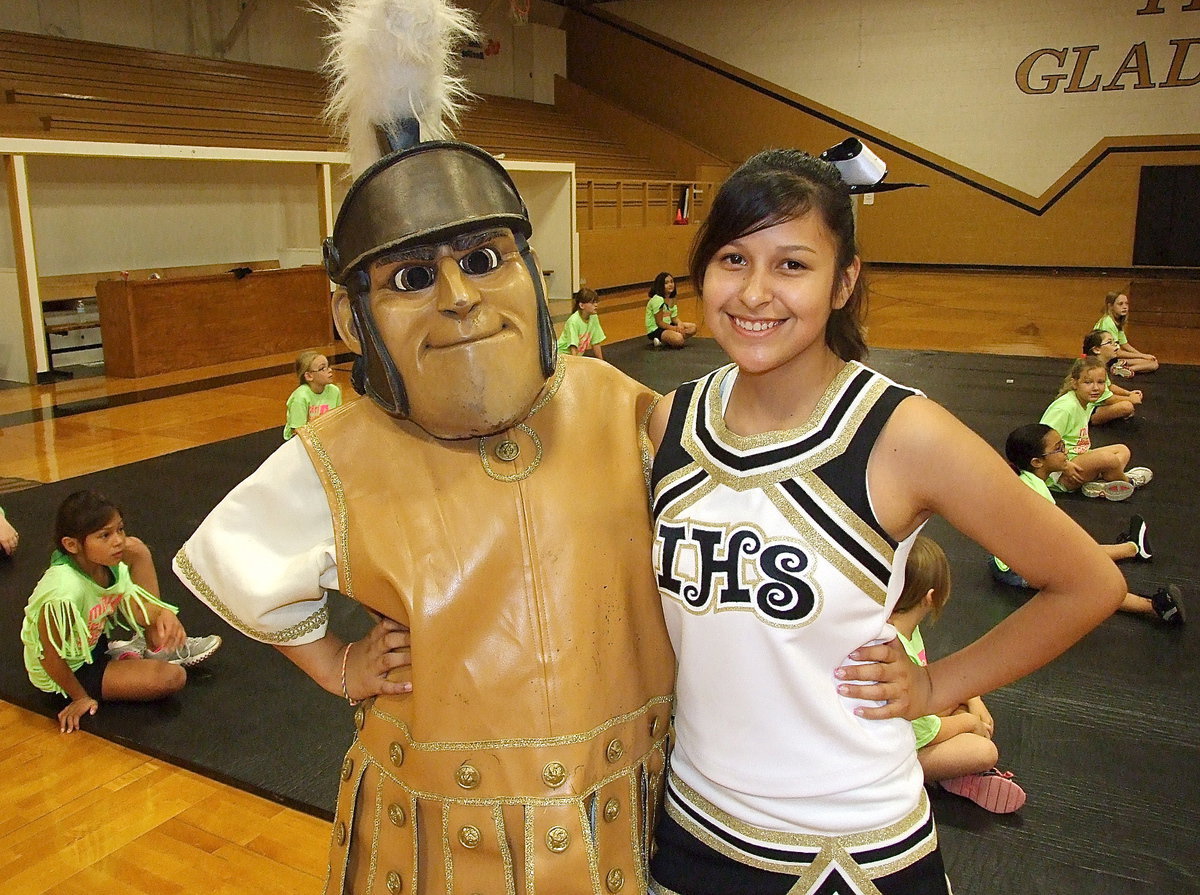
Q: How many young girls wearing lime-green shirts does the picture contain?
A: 9